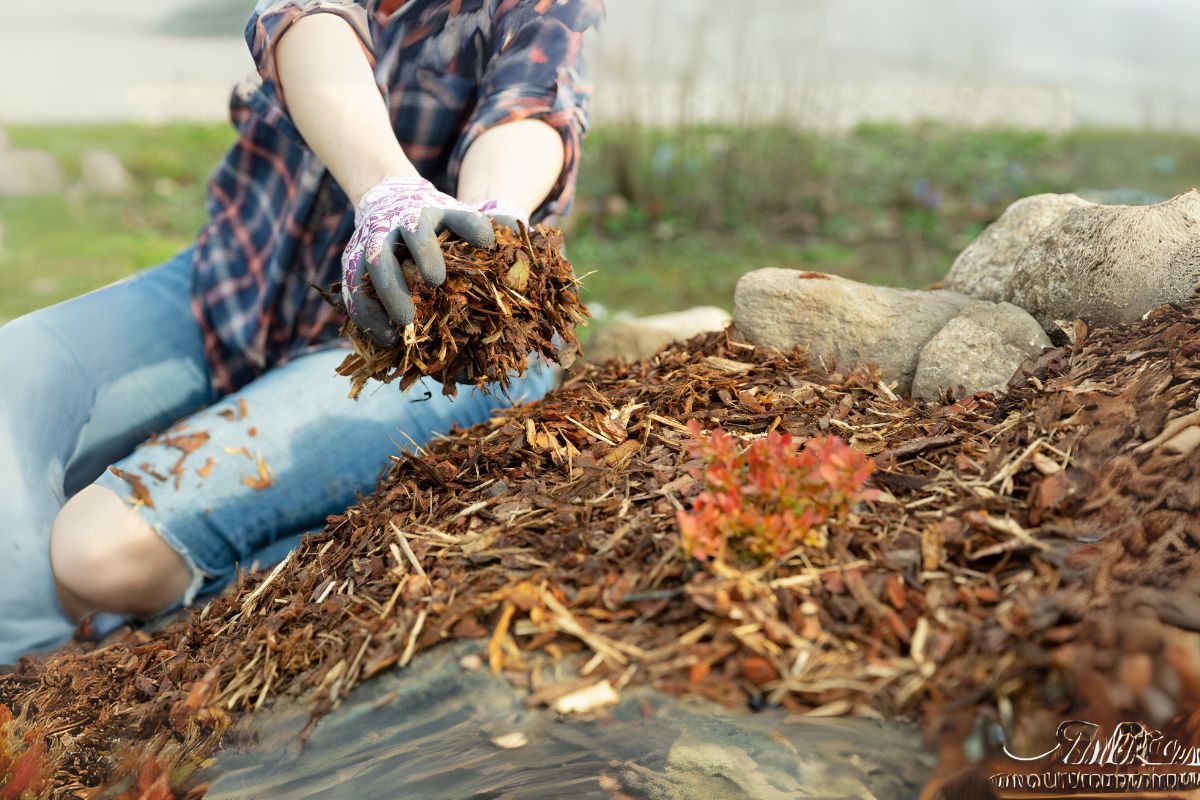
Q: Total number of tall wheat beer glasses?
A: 0